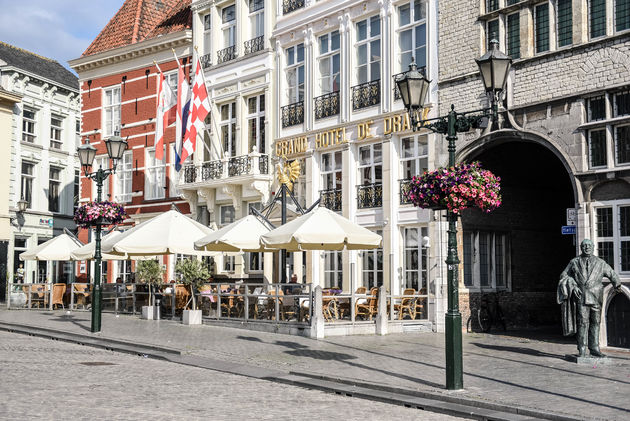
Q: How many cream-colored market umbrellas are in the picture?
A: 5